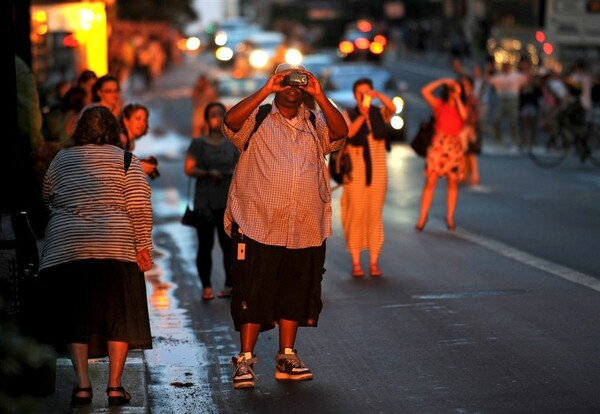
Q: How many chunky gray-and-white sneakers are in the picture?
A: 2